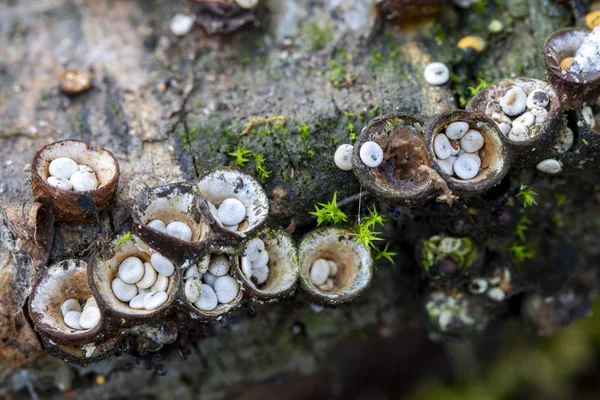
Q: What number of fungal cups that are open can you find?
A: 12